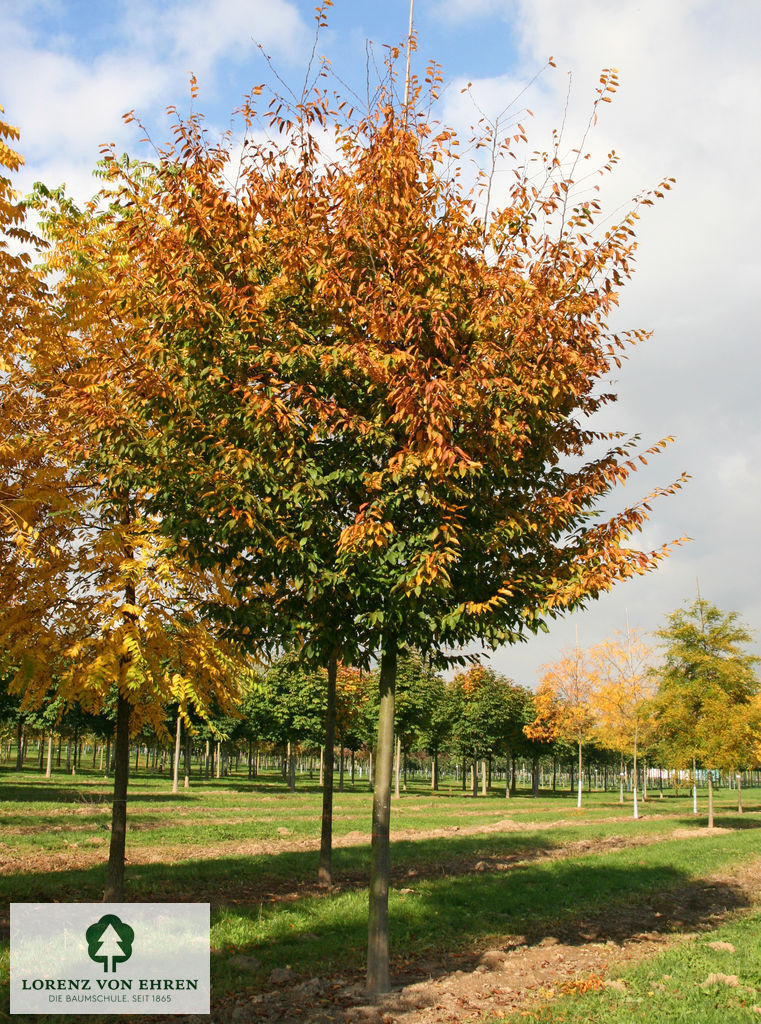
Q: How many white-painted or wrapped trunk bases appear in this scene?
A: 3